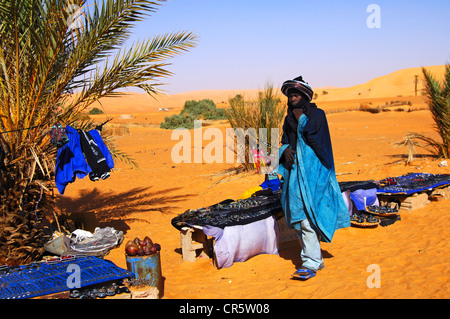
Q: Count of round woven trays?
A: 2